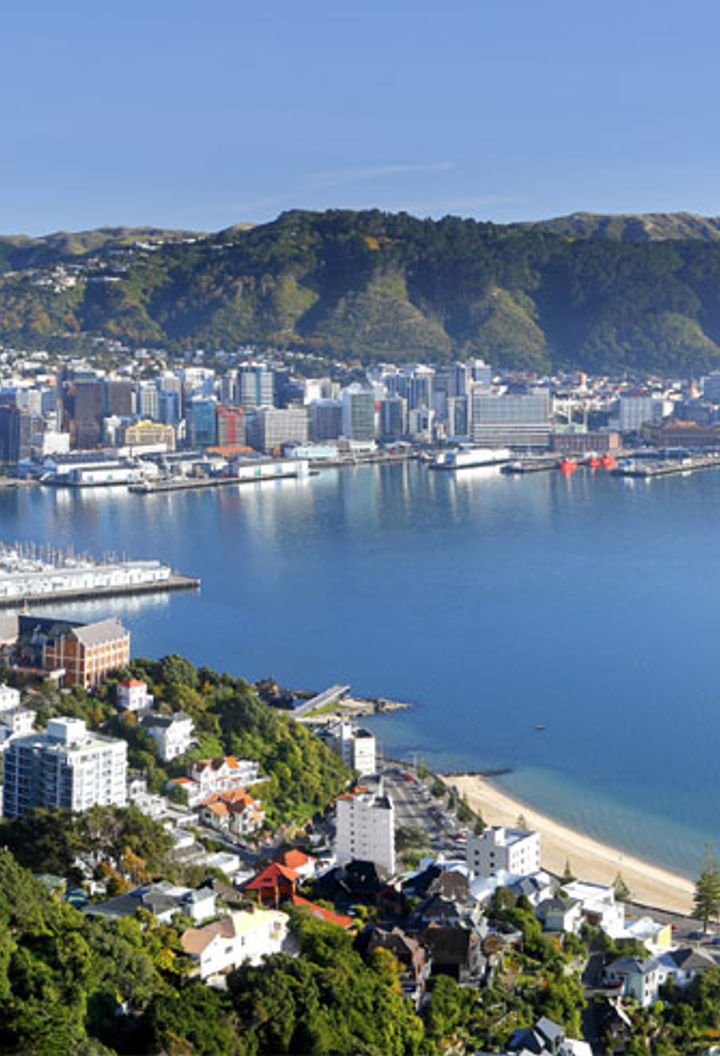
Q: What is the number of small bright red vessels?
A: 3